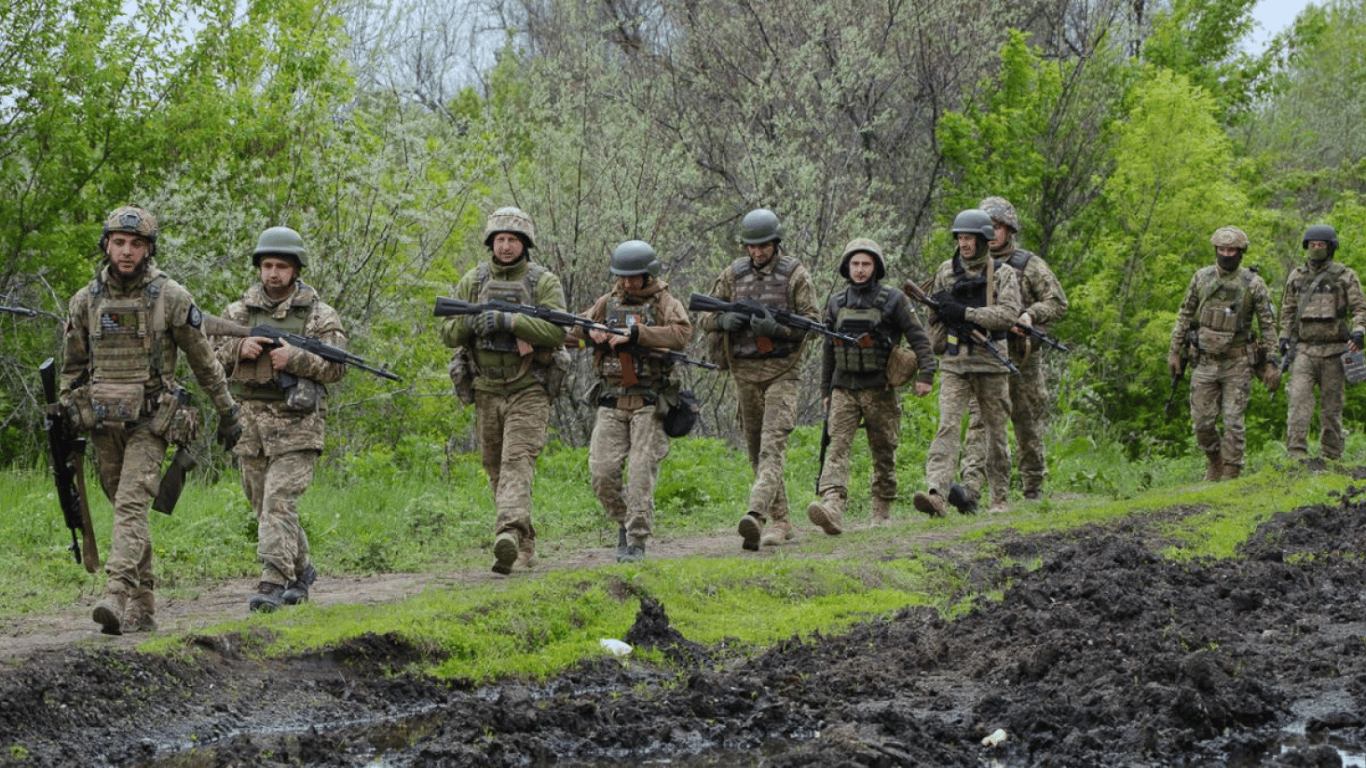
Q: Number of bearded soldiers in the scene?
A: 1